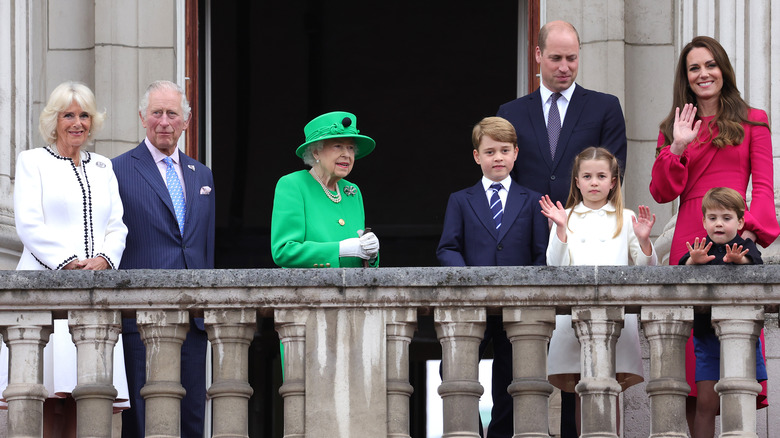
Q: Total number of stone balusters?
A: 11